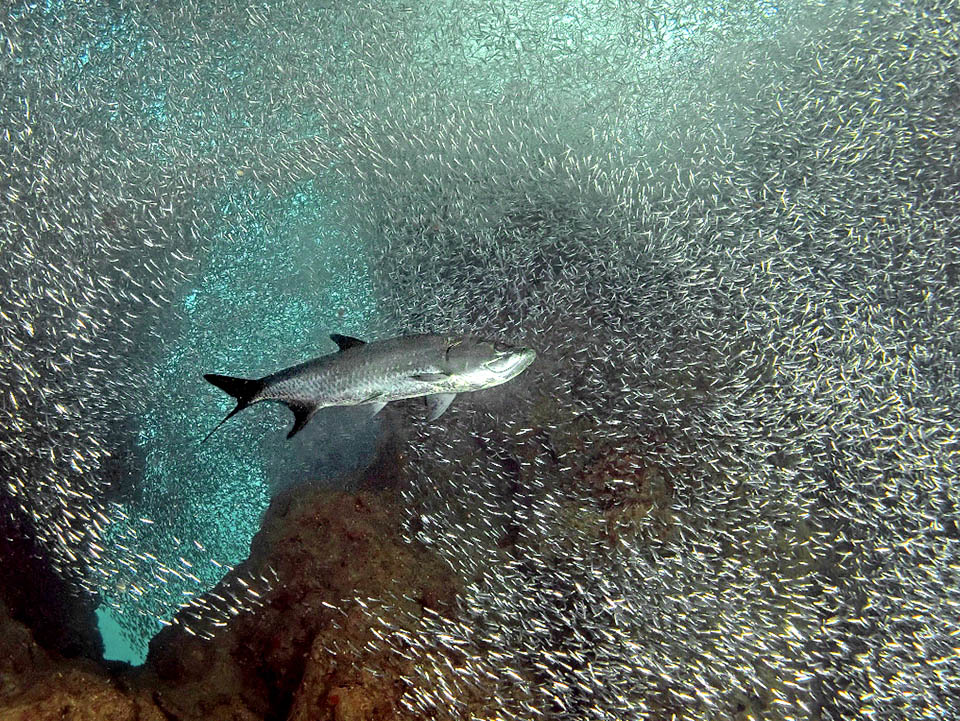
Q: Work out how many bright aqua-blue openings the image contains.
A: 1